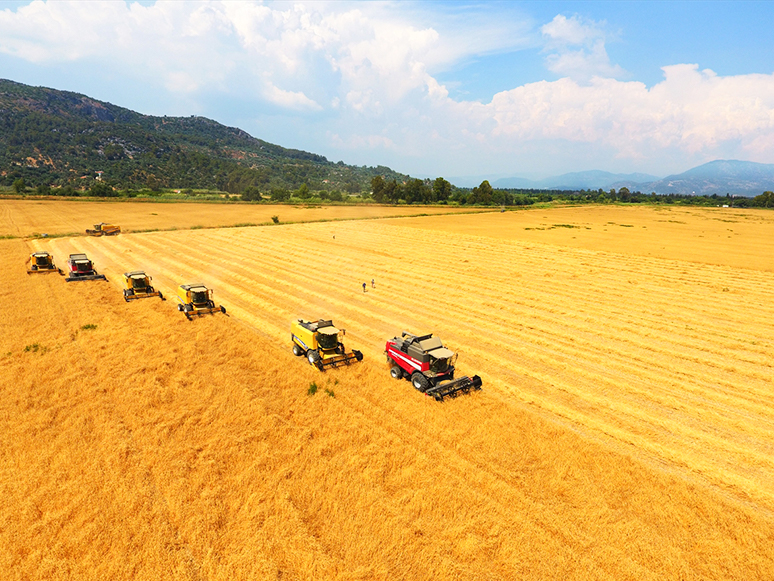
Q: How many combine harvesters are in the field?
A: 7